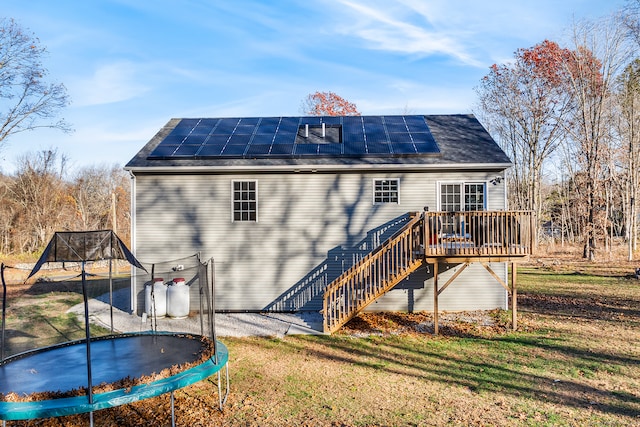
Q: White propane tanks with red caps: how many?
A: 2